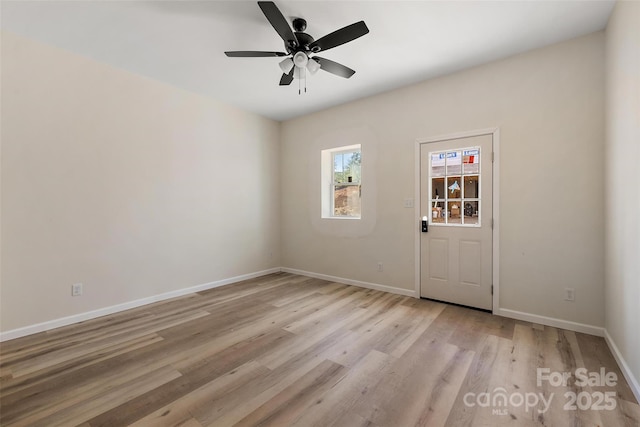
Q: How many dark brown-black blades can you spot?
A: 5